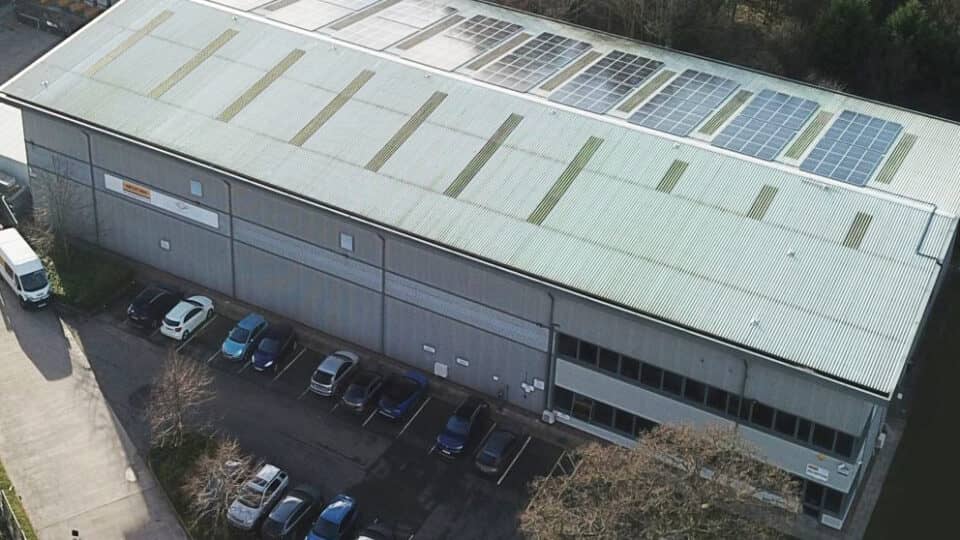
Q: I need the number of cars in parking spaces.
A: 13